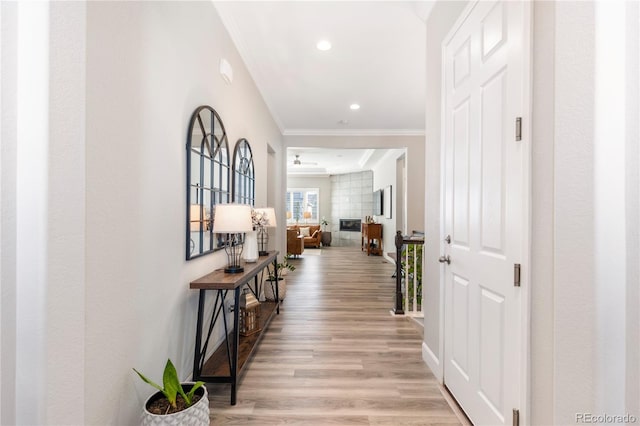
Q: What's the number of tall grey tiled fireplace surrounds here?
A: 1